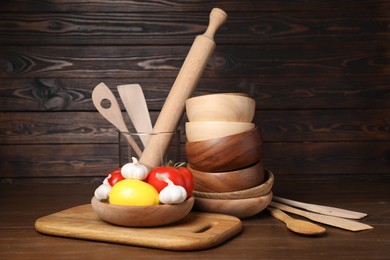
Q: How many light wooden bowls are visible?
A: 2